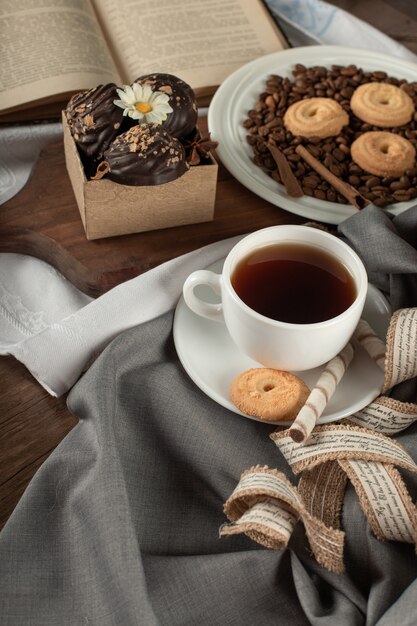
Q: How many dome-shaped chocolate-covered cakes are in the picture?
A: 3